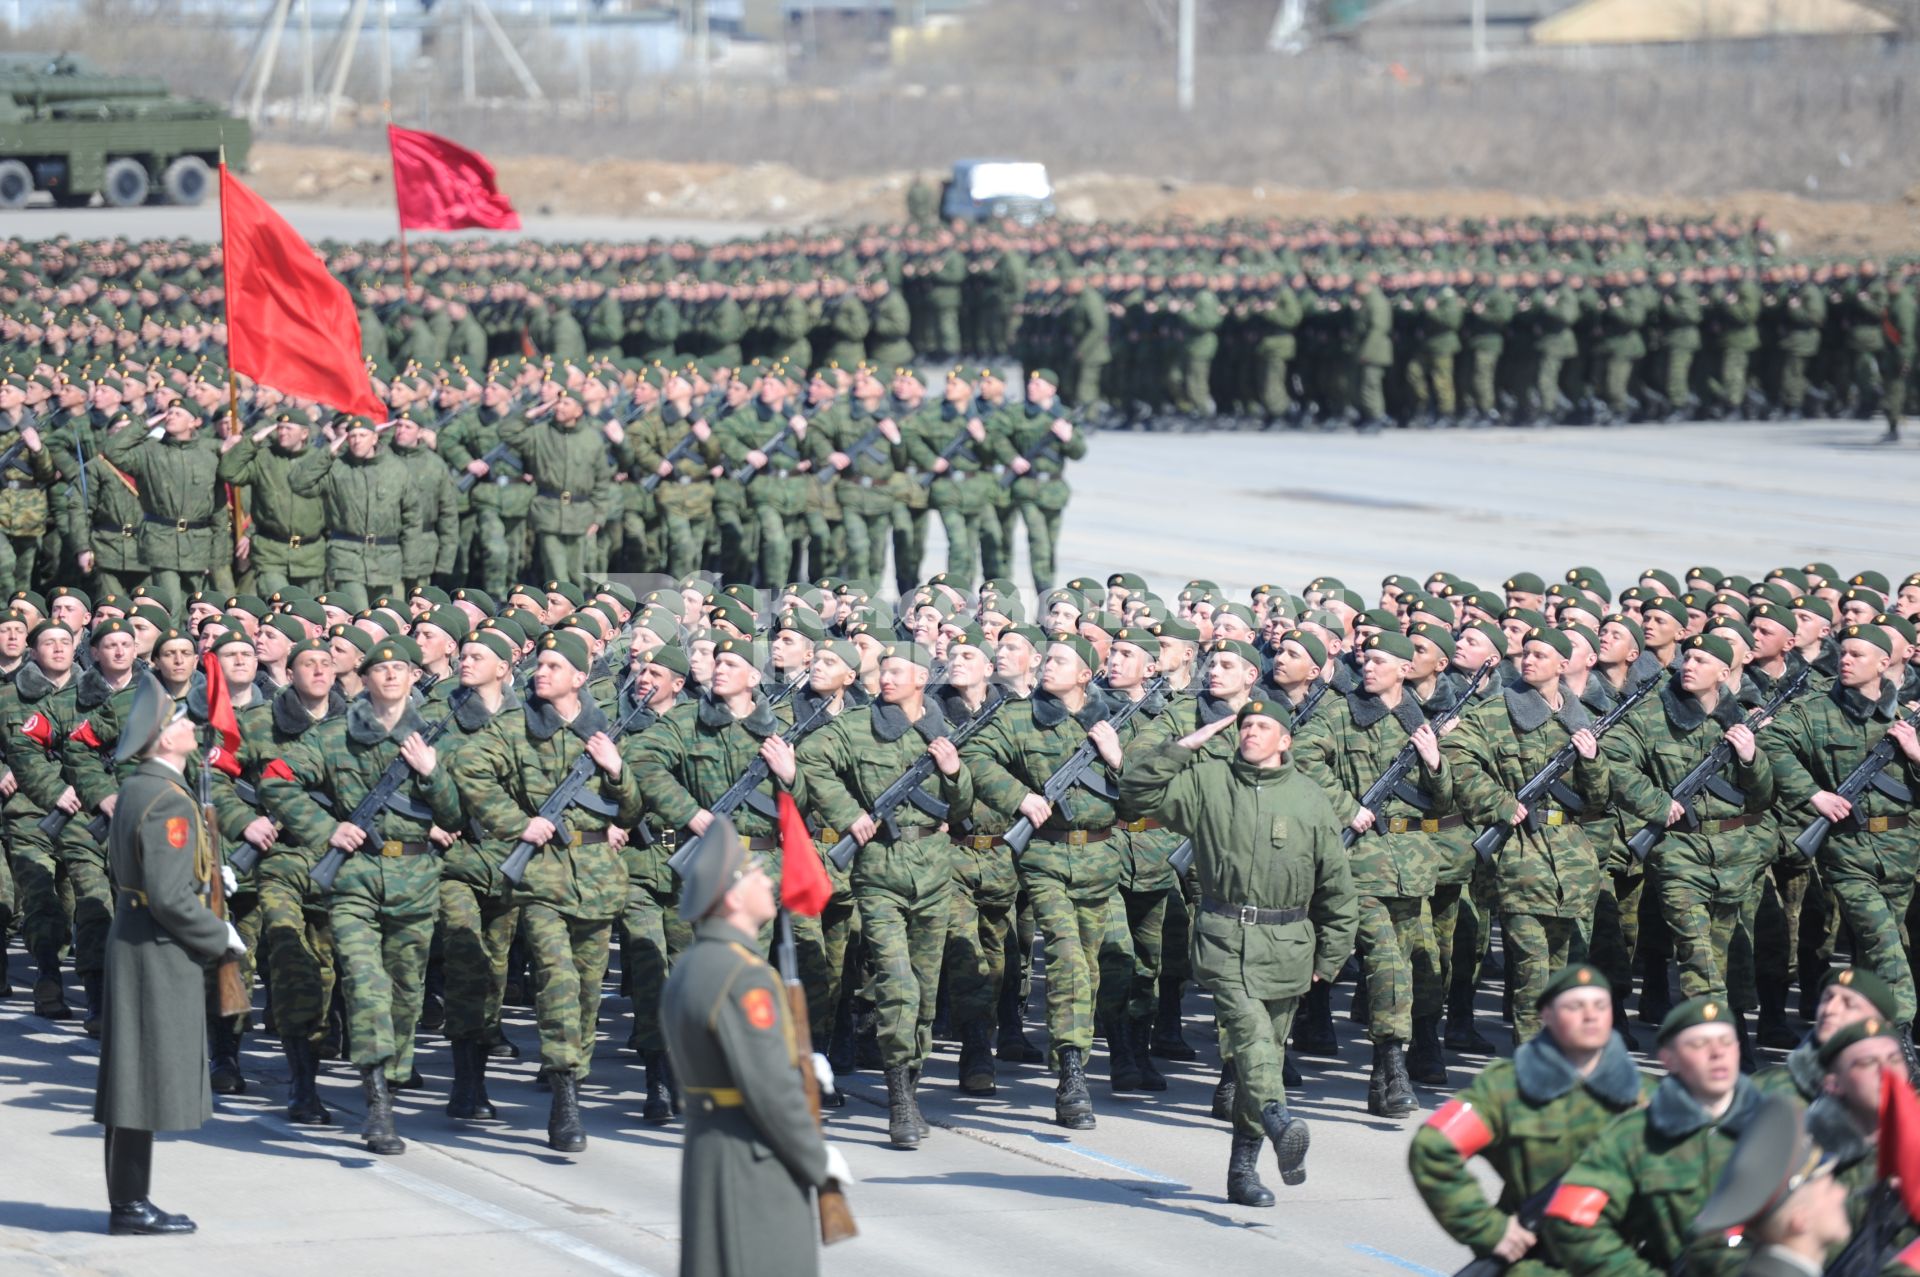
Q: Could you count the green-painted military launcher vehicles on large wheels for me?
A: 1